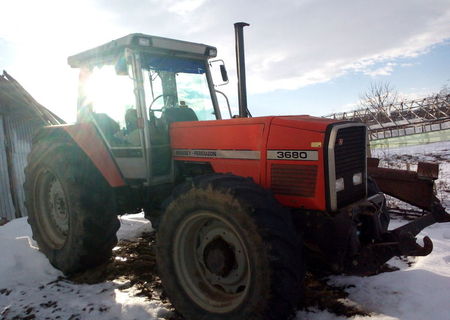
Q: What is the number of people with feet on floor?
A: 0